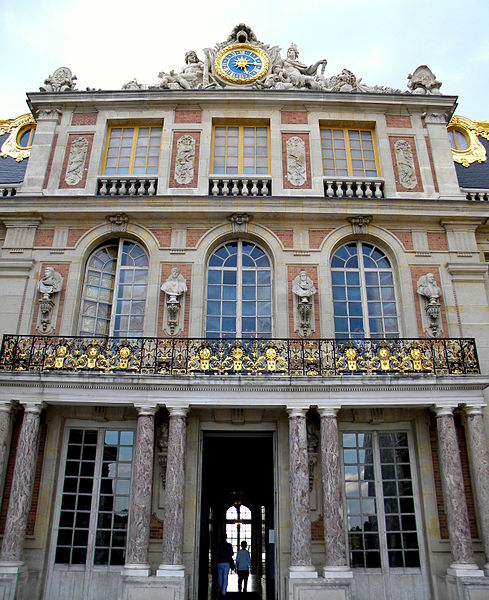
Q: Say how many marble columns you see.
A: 8